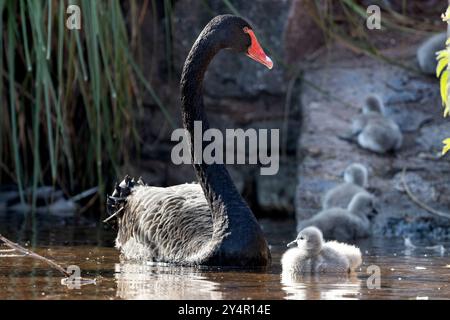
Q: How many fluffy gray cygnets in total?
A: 5